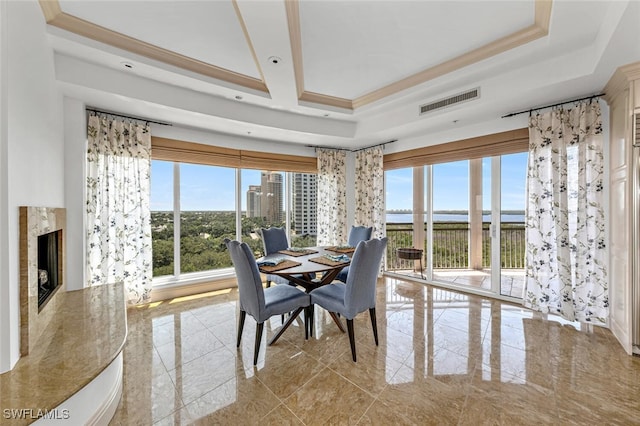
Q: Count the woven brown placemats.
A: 4